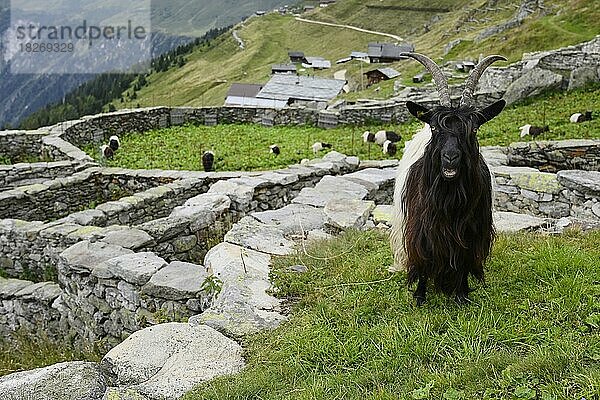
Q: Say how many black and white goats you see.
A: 11